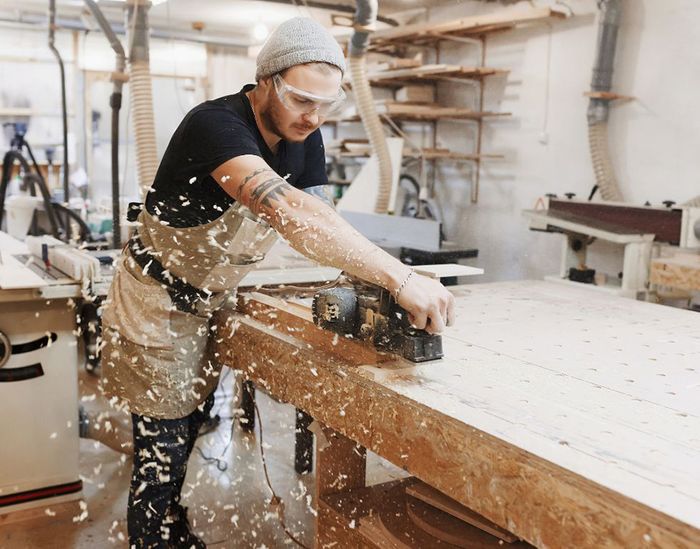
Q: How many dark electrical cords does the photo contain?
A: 2